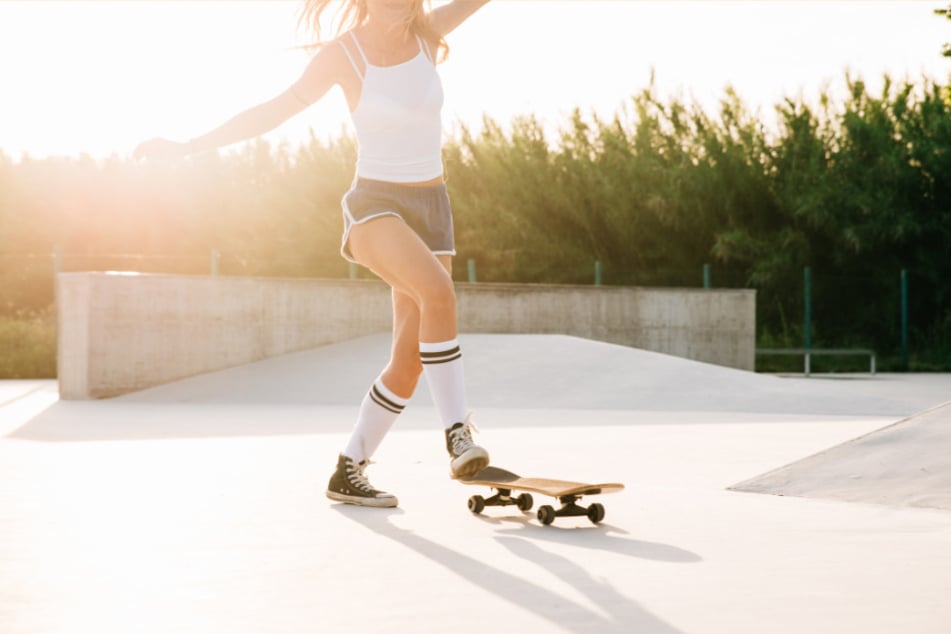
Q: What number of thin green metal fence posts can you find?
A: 8